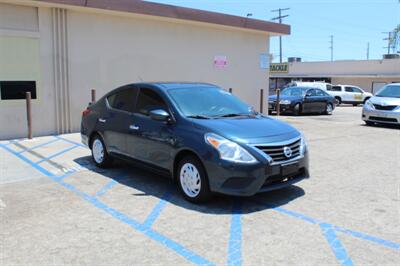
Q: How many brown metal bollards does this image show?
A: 5